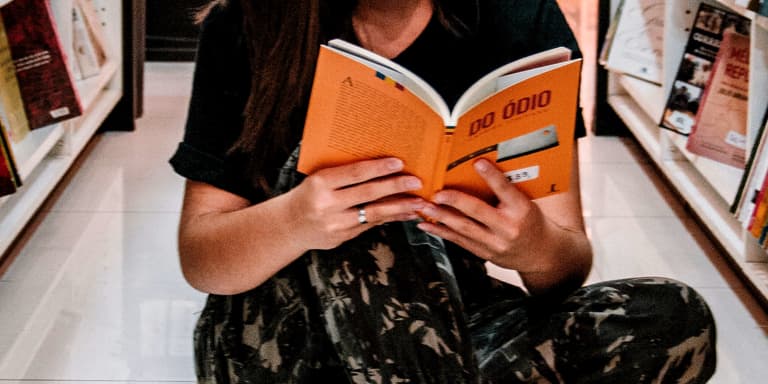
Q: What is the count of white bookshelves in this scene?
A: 2